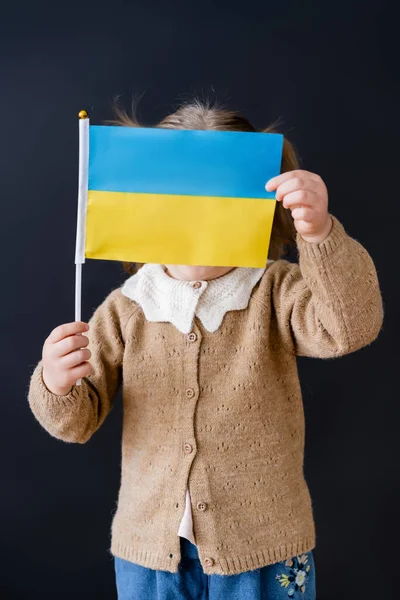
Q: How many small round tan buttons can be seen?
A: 6